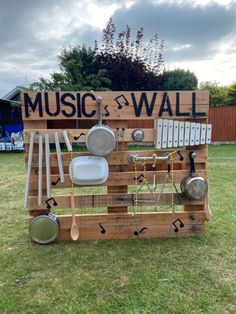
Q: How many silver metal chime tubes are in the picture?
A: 5